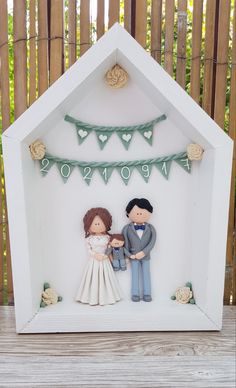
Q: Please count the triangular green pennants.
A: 12